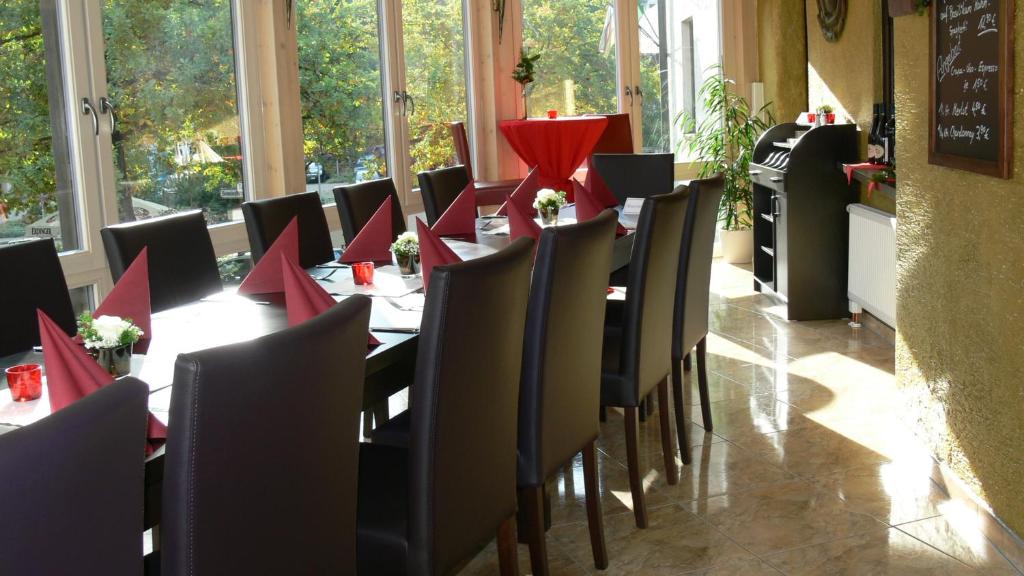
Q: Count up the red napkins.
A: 11